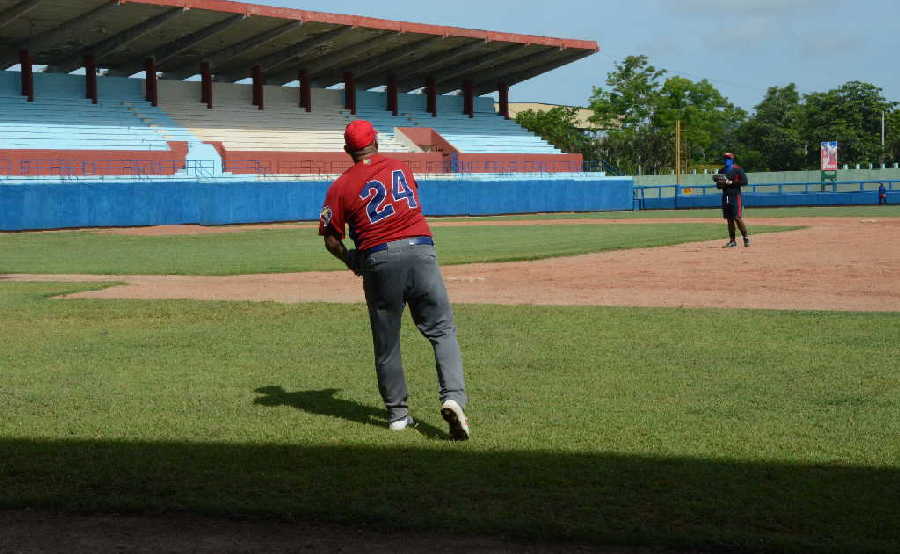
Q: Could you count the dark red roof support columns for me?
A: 11